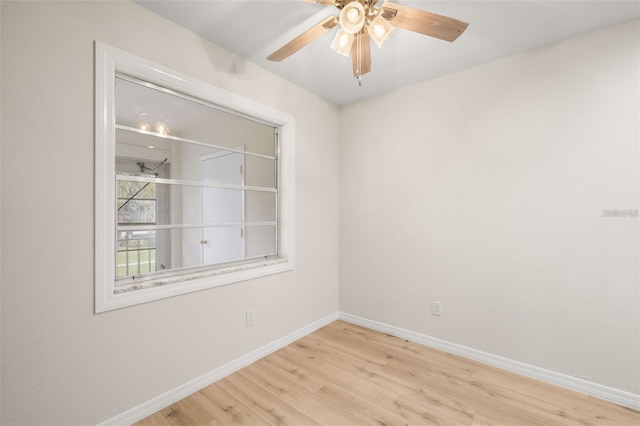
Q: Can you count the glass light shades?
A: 3